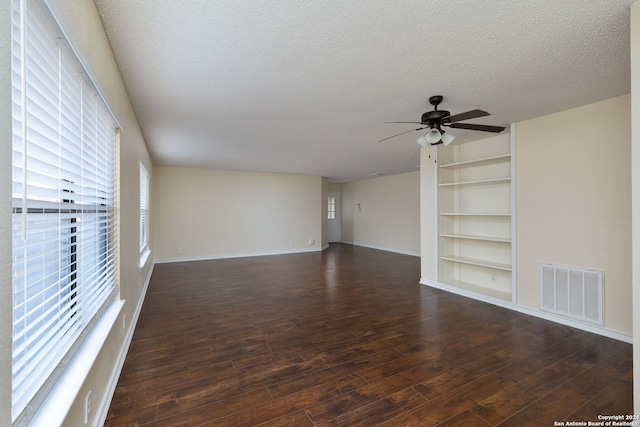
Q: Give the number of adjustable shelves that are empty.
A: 5